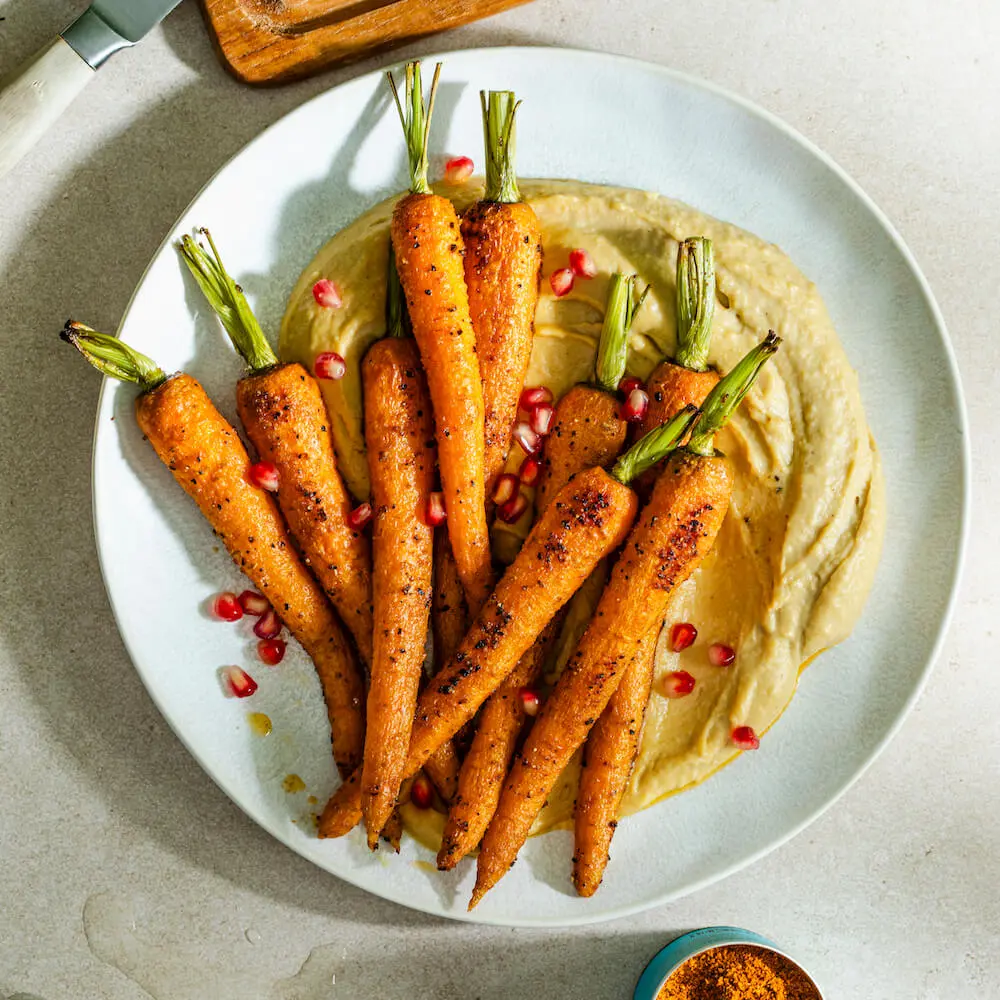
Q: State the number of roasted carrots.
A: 9